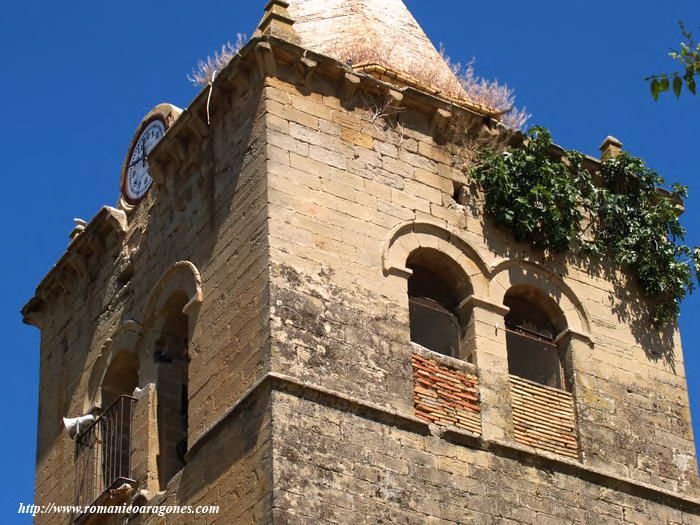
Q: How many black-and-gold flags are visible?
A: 0